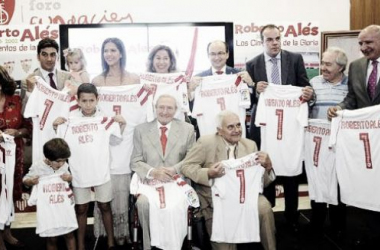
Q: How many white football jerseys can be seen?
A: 12